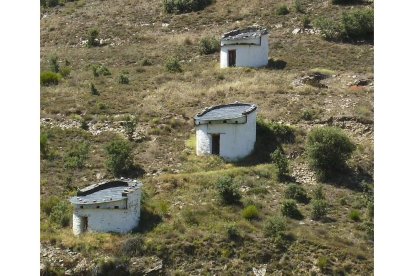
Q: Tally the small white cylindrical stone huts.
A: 3